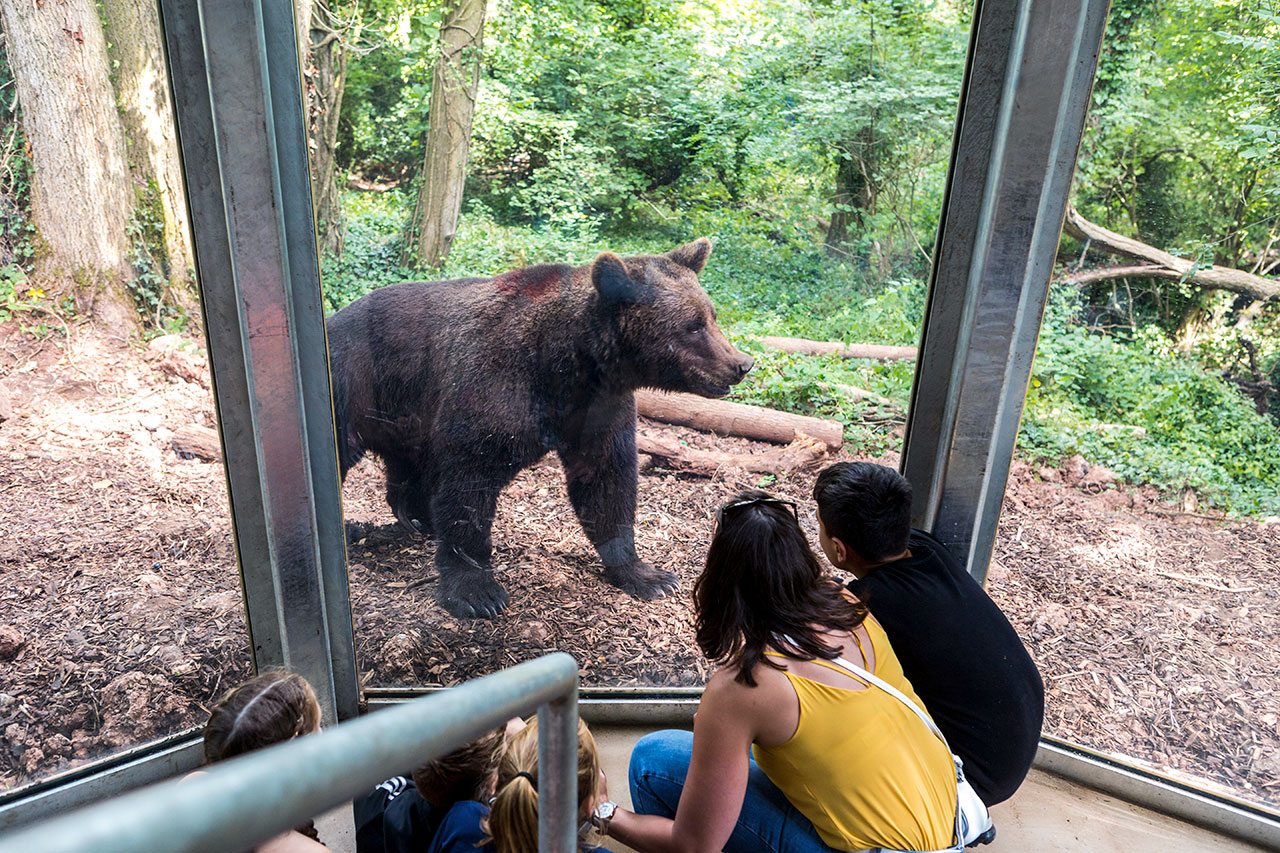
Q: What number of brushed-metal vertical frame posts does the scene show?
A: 2